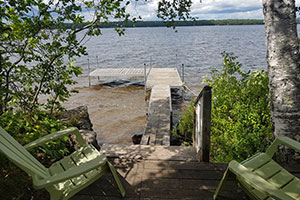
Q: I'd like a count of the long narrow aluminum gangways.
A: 1